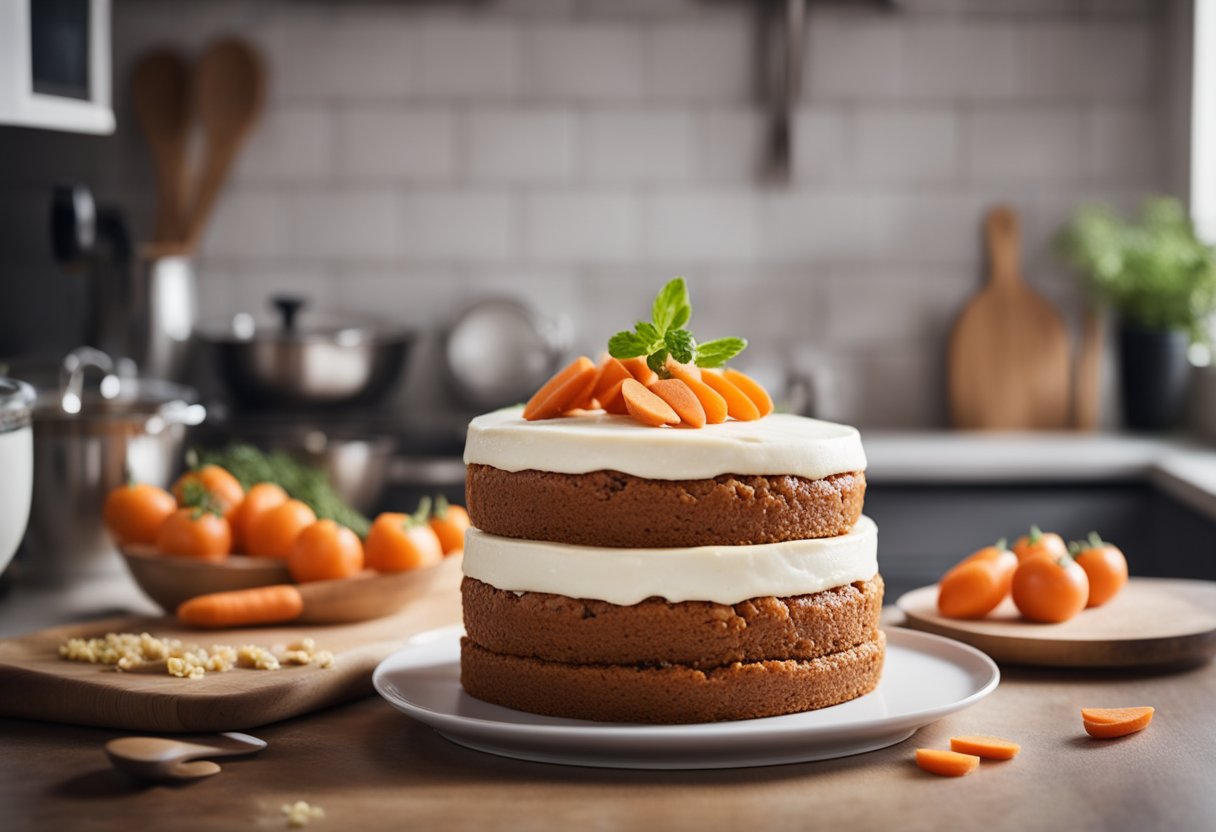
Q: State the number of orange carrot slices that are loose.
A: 3